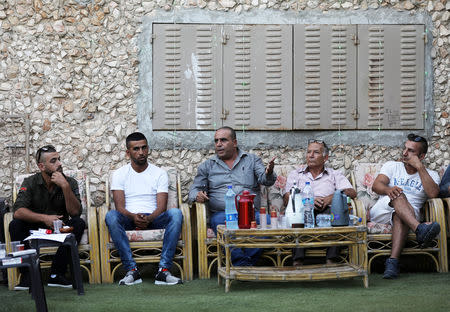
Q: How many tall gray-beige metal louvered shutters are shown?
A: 4